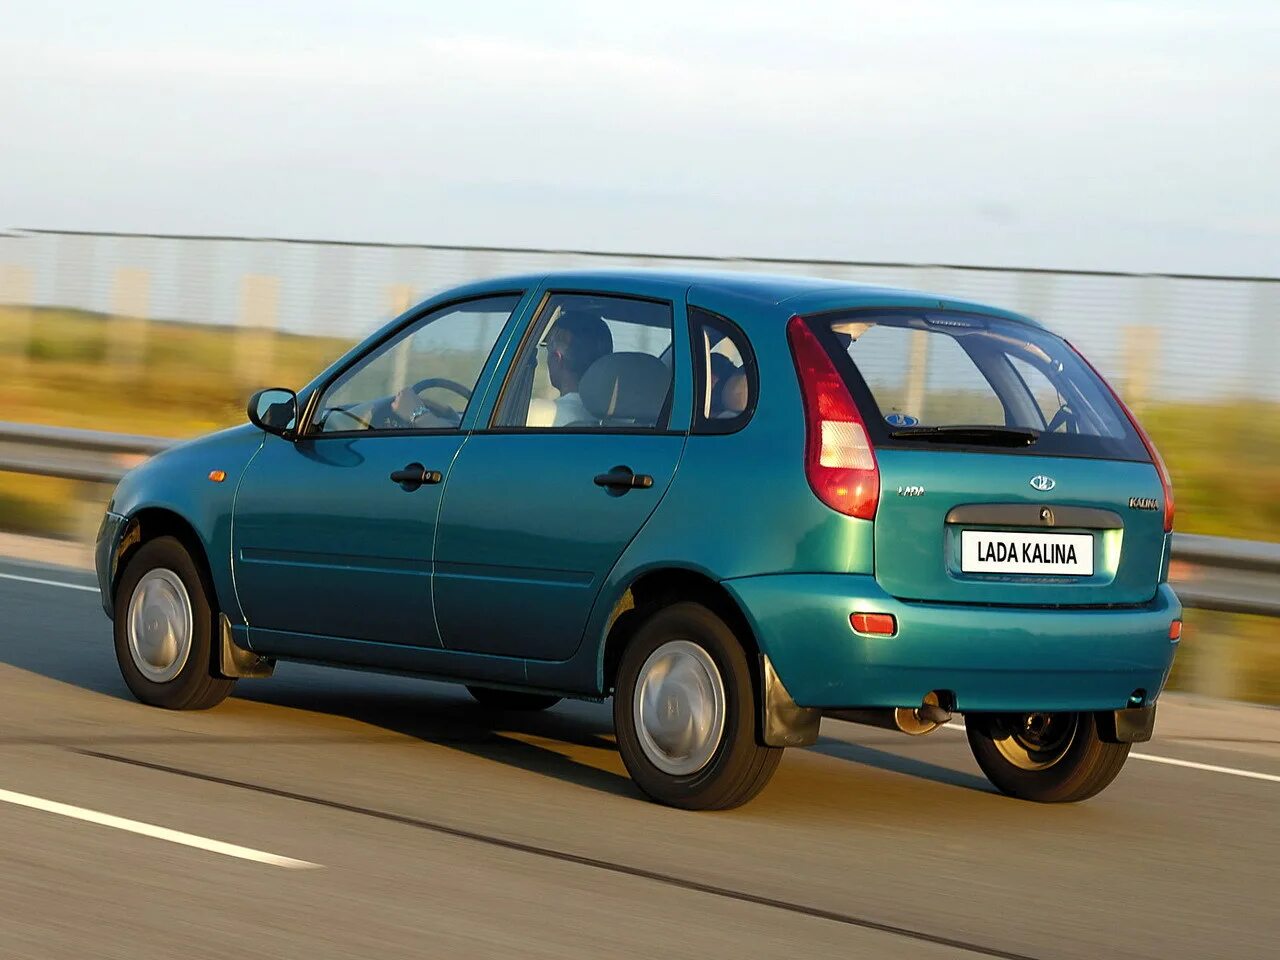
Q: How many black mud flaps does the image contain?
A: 3